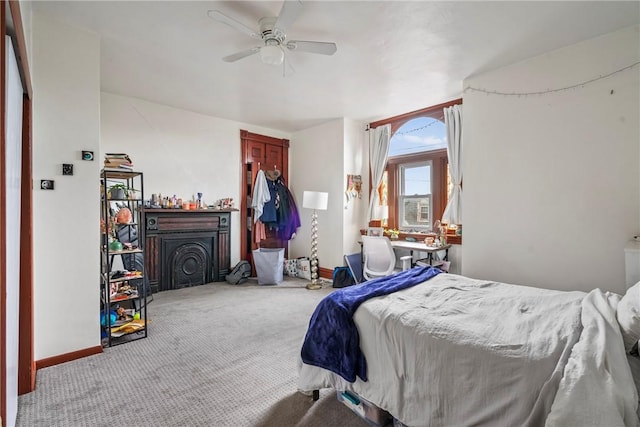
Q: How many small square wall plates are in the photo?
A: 3